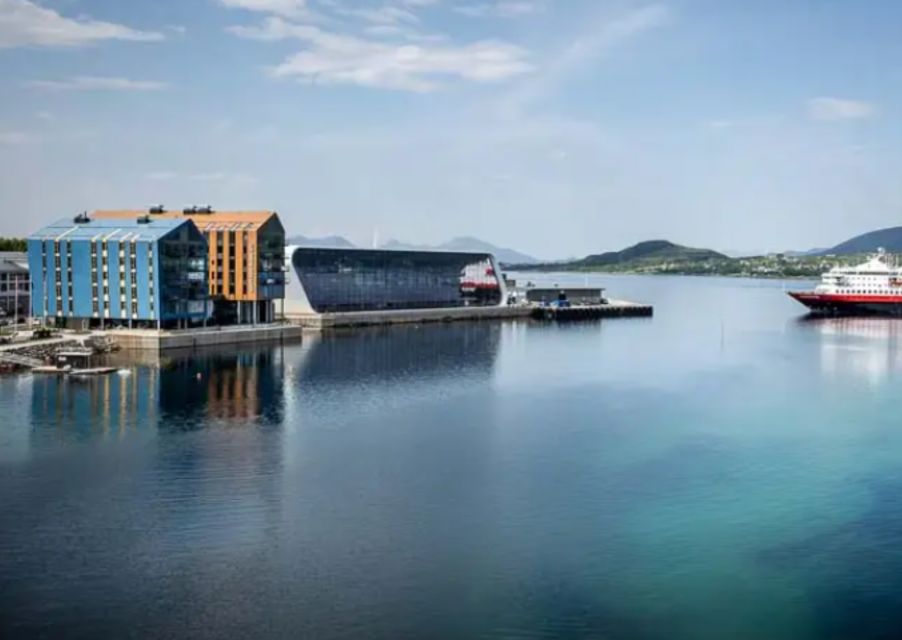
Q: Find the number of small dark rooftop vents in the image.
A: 5